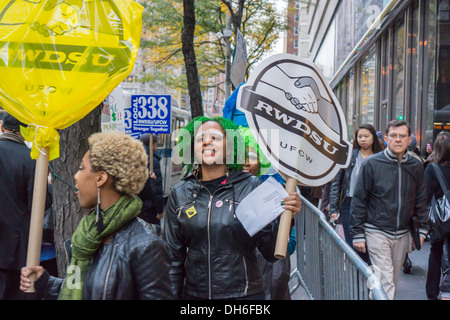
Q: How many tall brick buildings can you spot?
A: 1